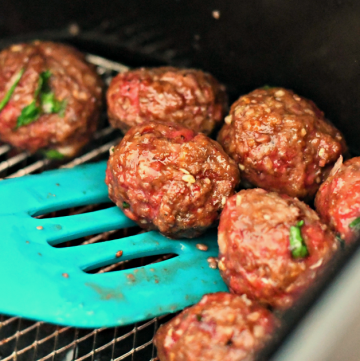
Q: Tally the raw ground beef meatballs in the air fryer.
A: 7